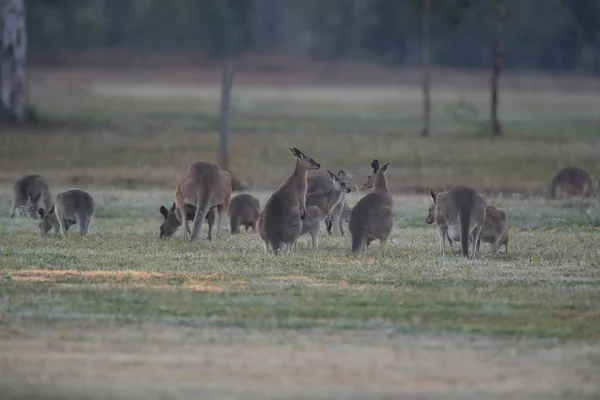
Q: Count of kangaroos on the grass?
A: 11